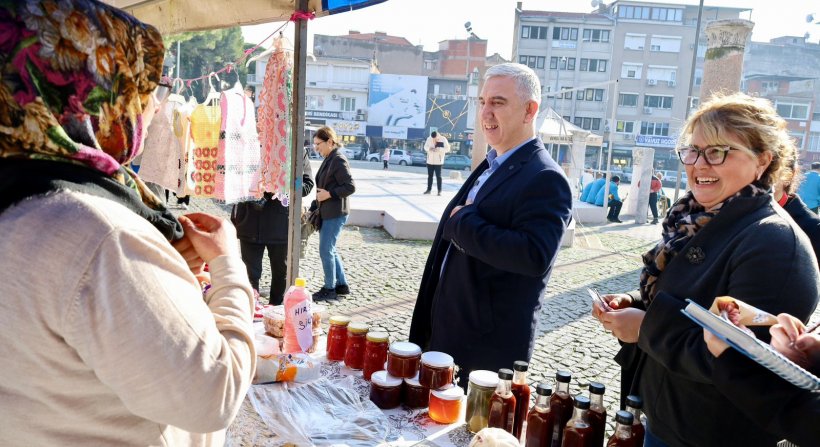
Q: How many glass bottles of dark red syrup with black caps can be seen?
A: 8